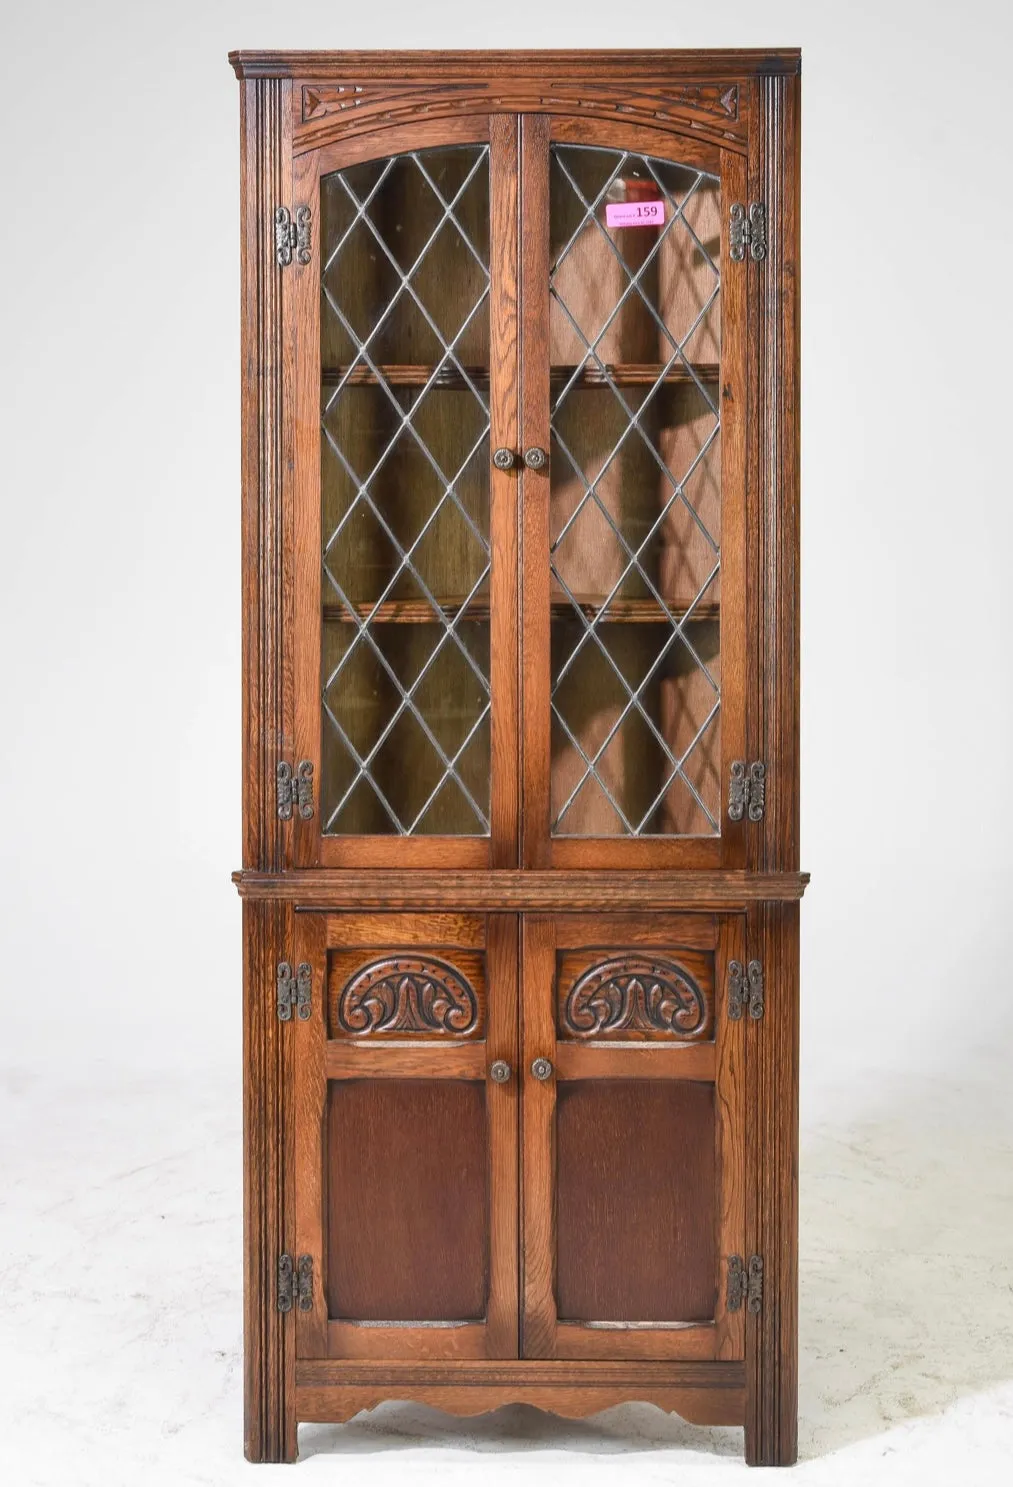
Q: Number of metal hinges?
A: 8